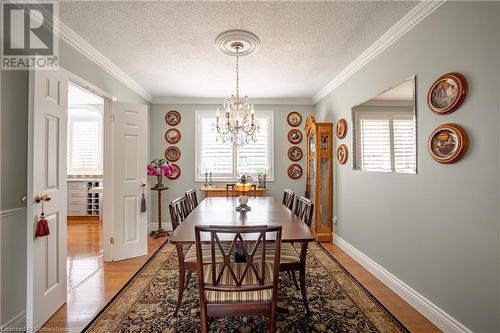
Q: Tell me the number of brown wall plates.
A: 12